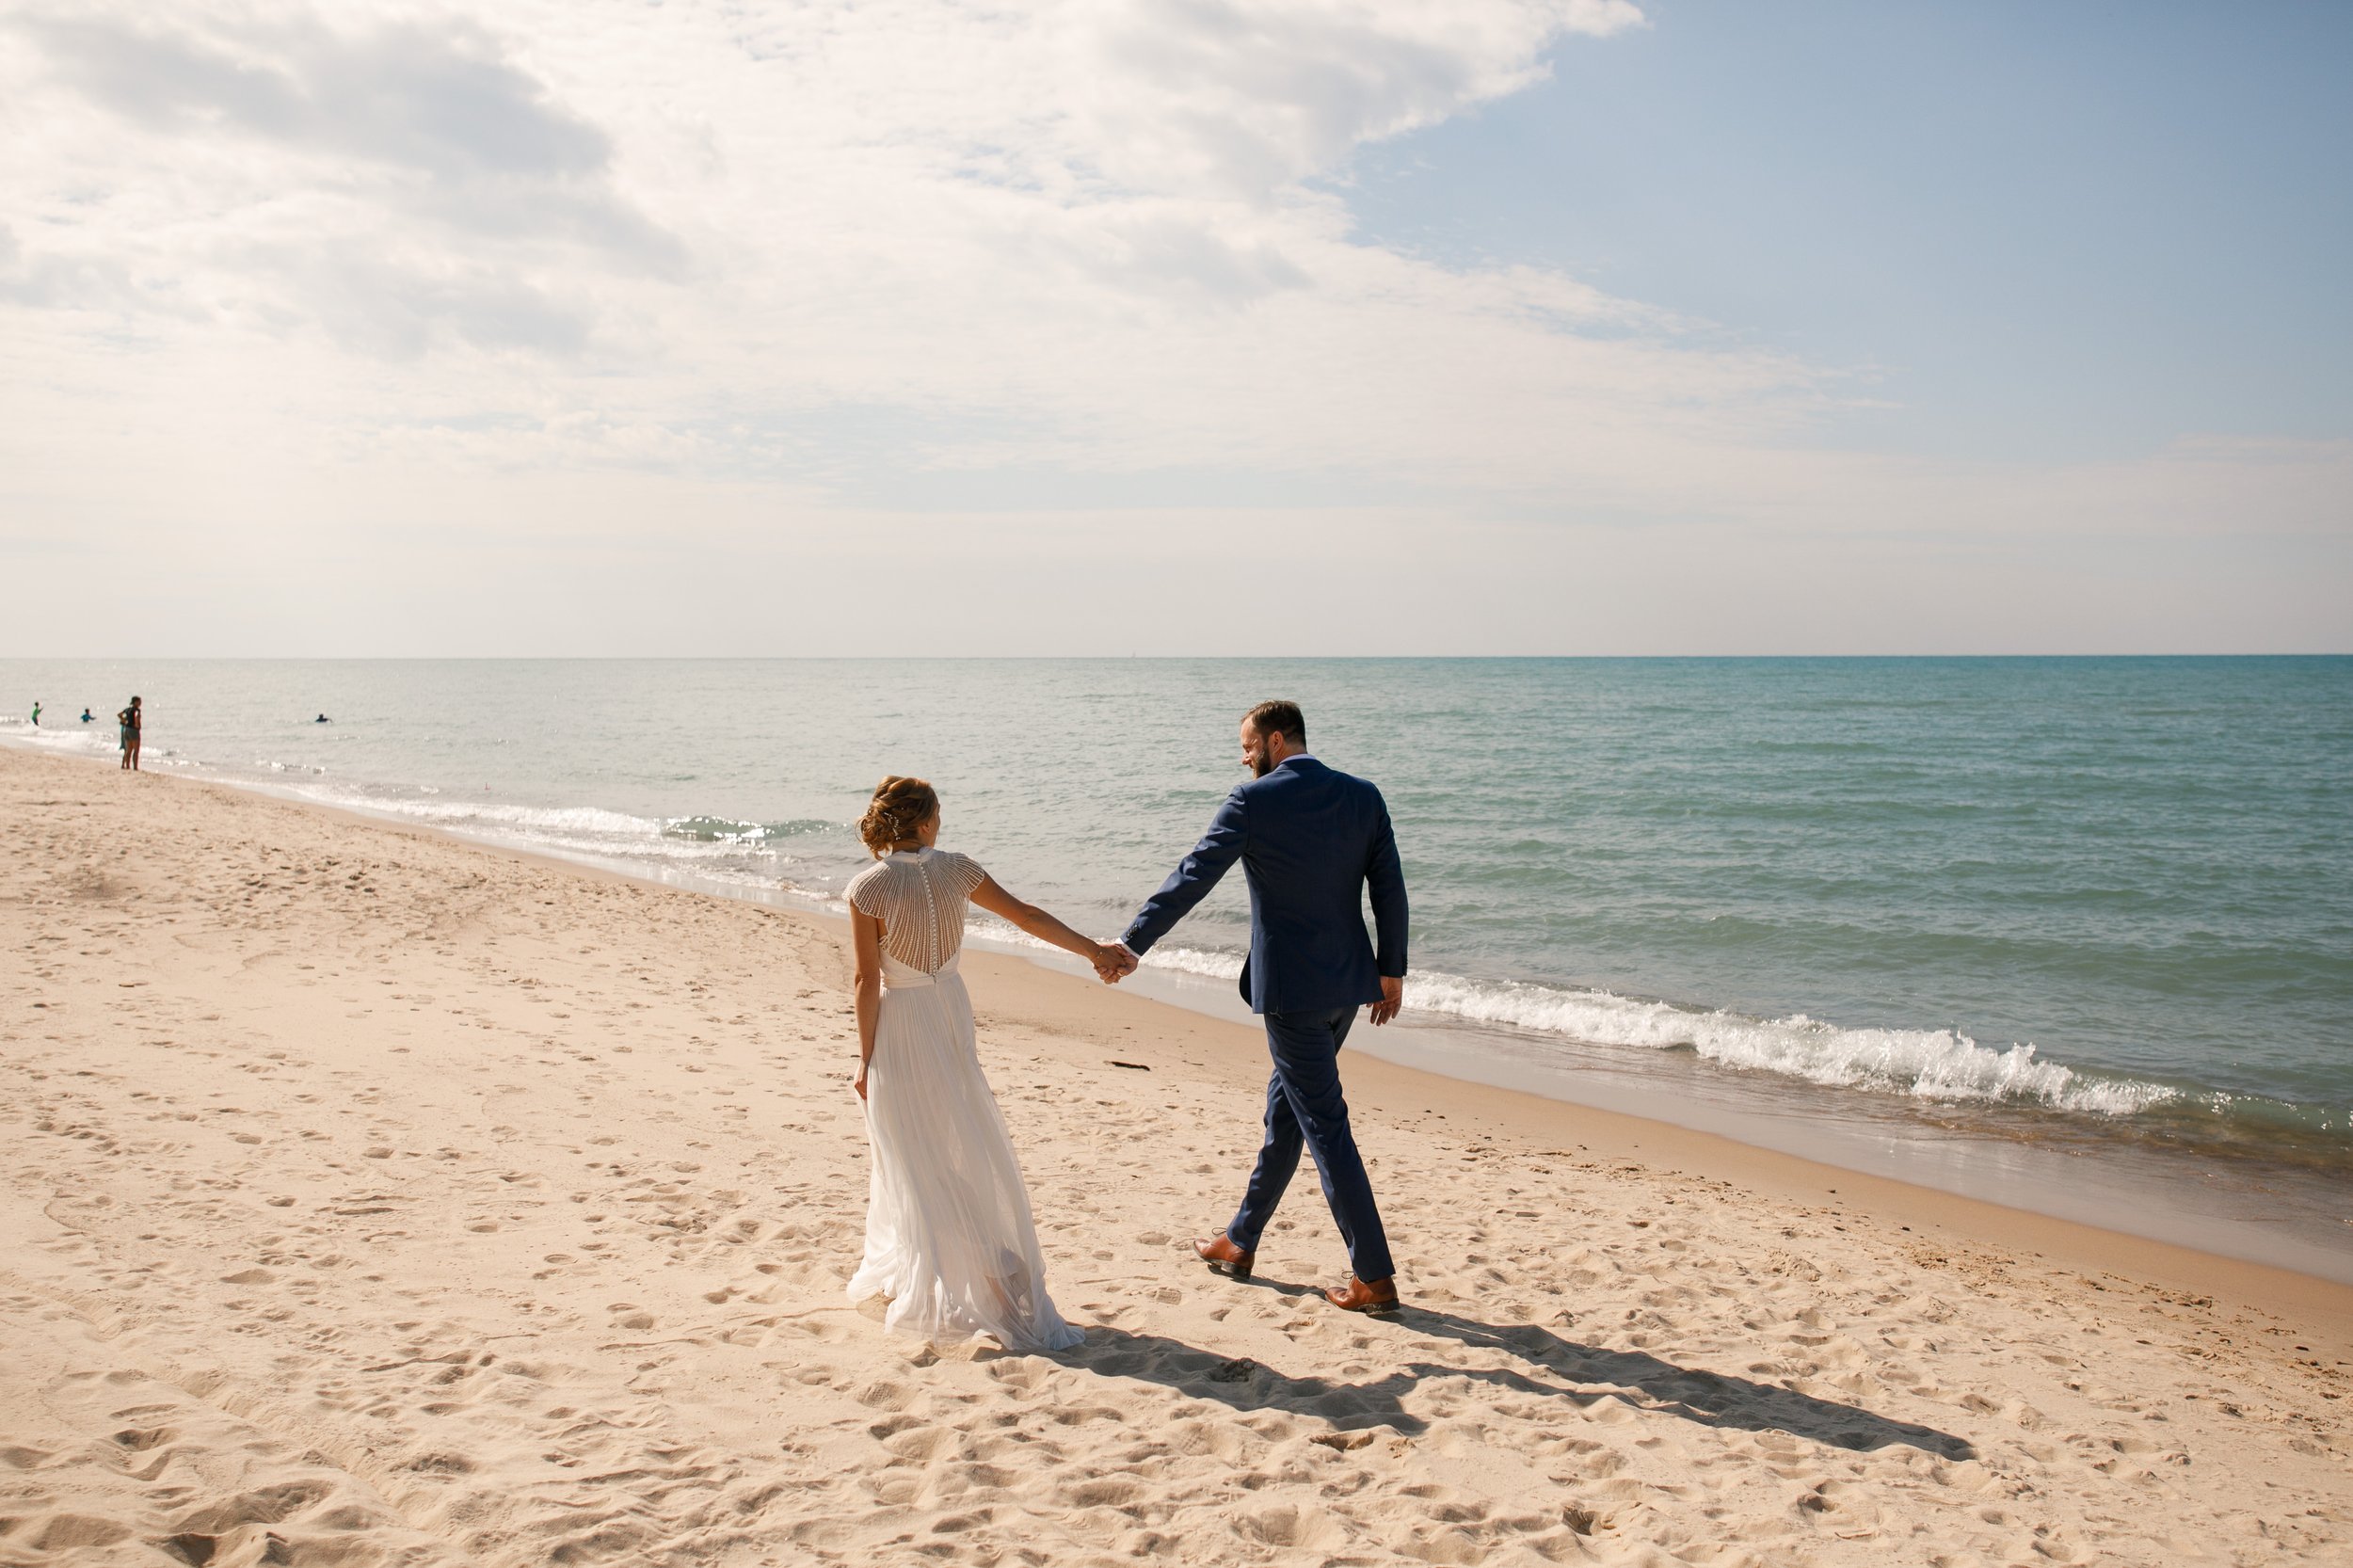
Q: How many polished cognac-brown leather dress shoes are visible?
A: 2